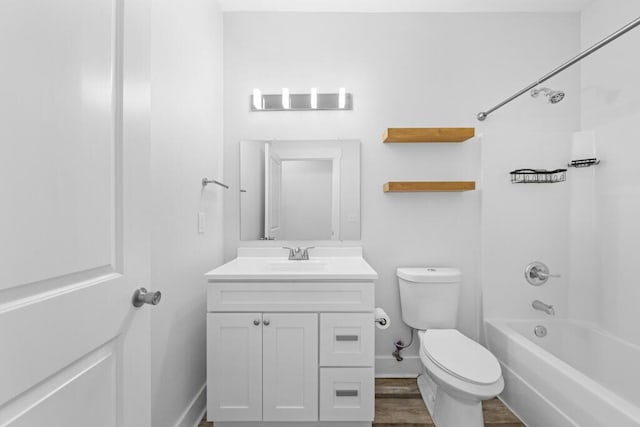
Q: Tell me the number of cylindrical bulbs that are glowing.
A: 4